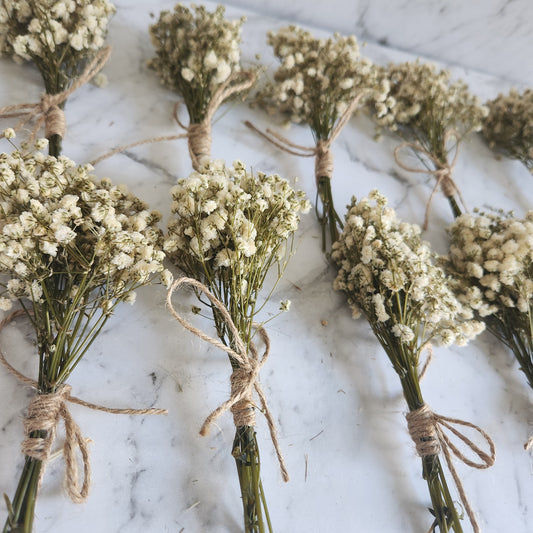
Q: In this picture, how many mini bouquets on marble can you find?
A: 9